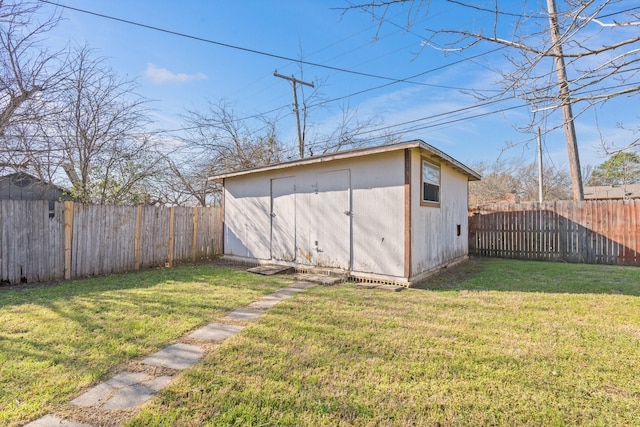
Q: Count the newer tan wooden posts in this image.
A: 4